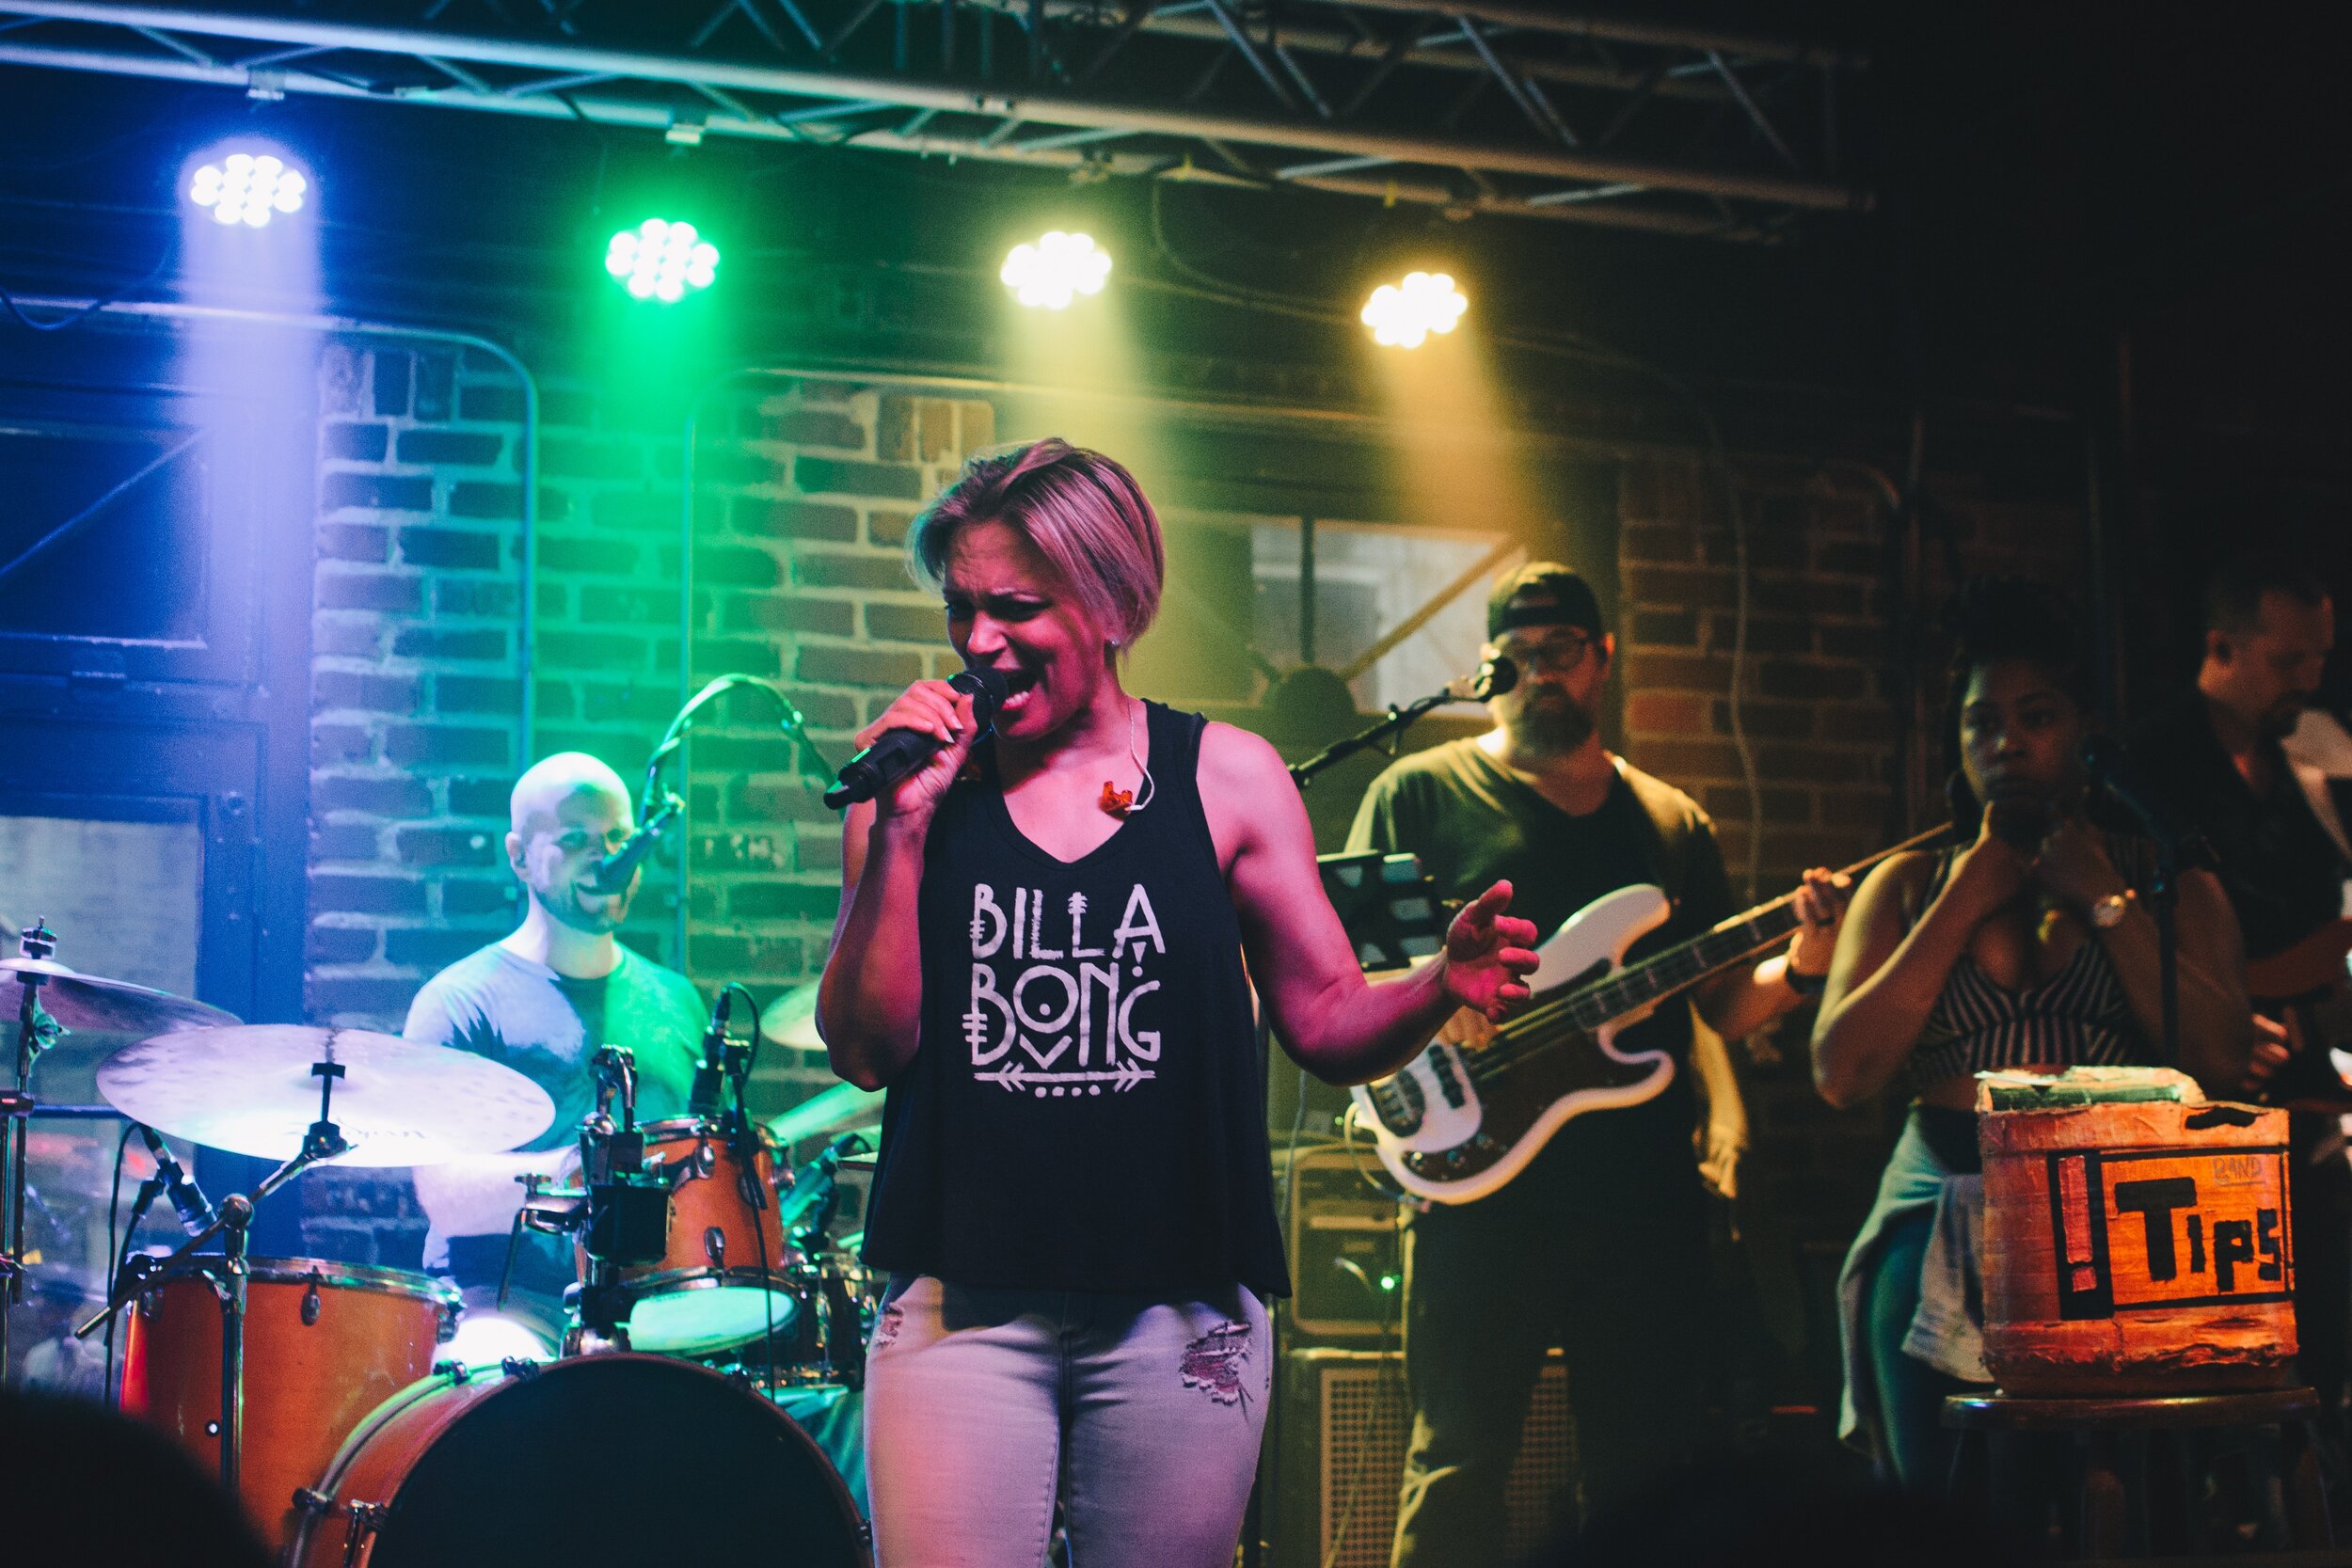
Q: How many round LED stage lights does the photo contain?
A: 4